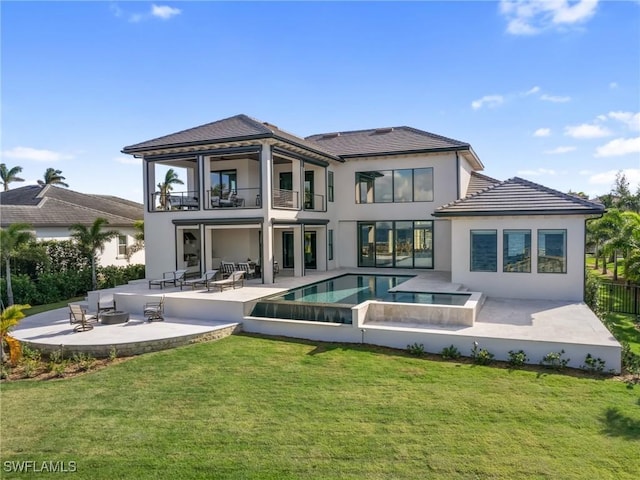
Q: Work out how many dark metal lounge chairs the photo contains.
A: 3